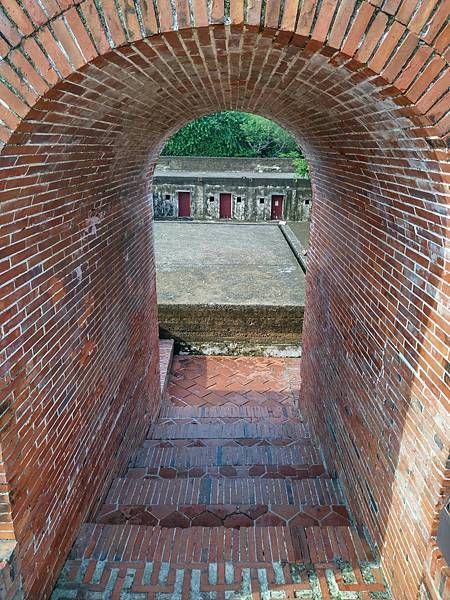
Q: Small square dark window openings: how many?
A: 5